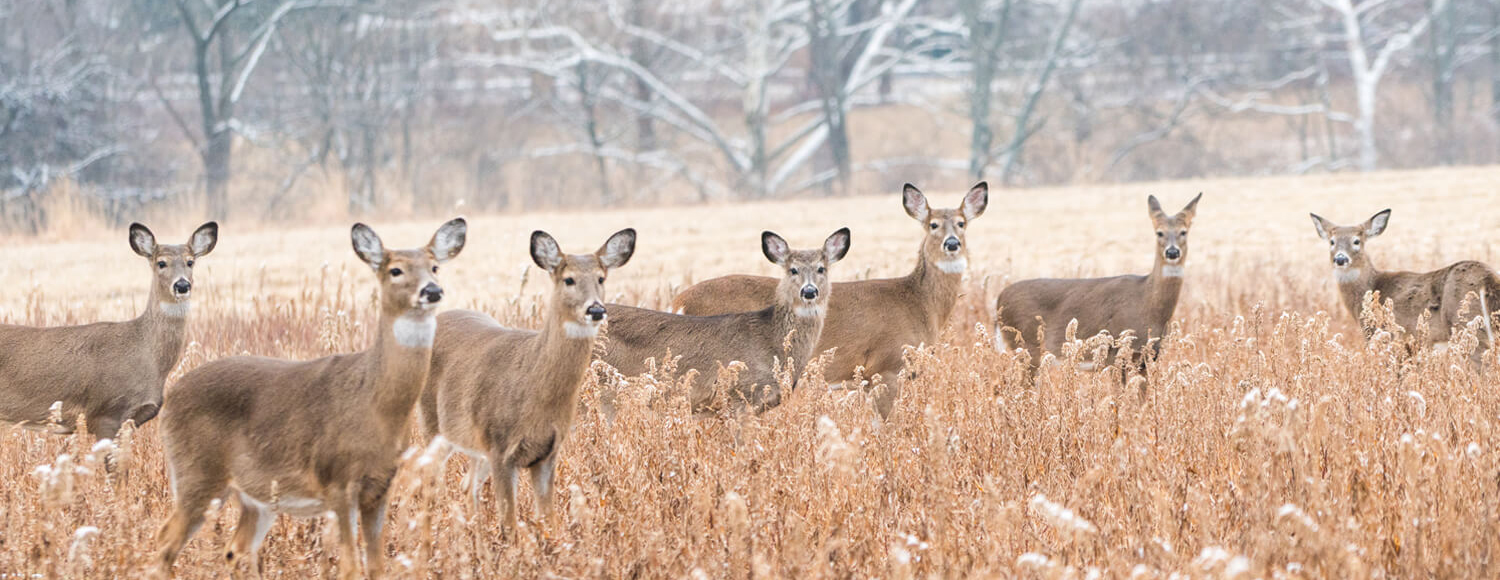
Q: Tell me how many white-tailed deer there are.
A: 7